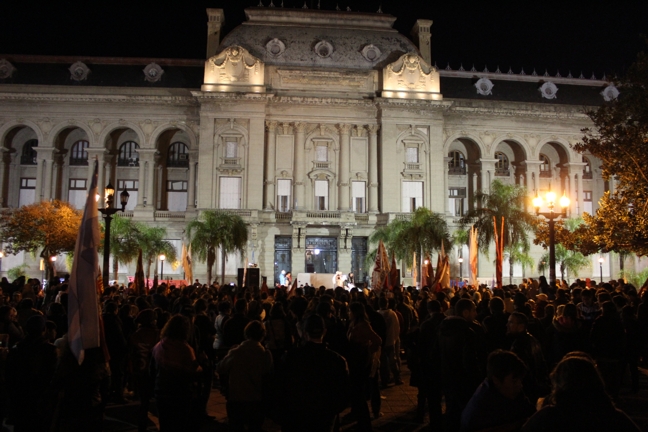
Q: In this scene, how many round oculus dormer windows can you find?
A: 9